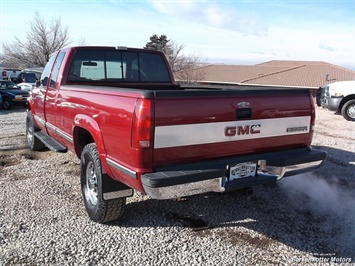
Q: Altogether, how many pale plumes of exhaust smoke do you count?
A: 1